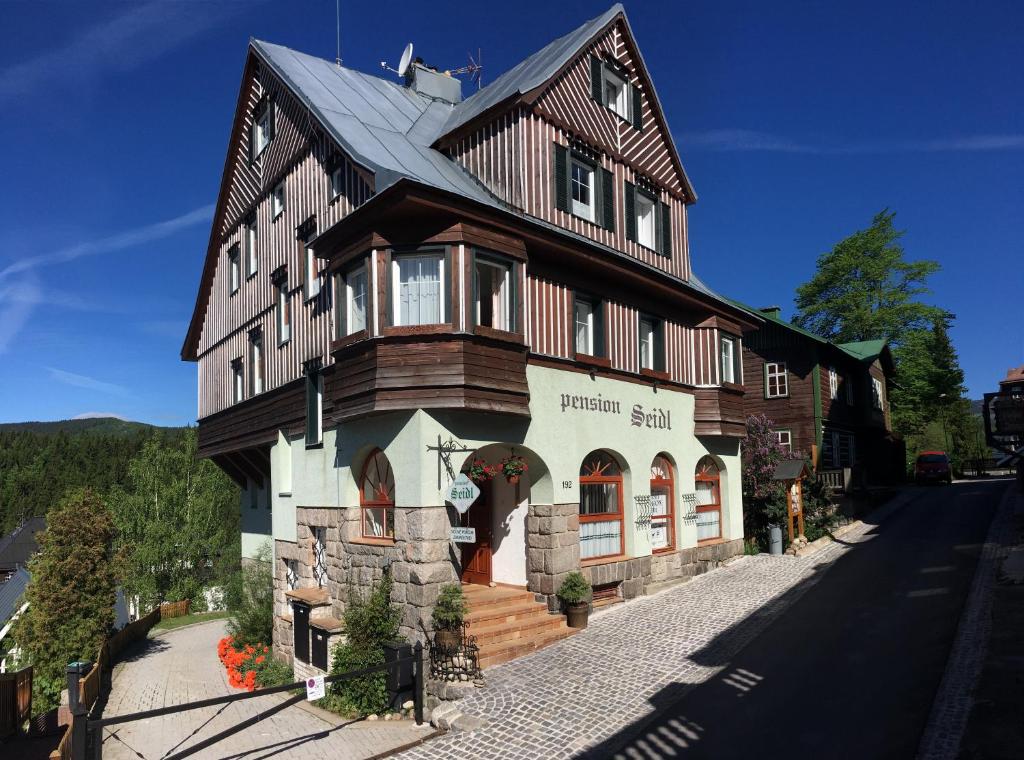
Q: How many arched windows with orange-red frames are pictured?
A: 4